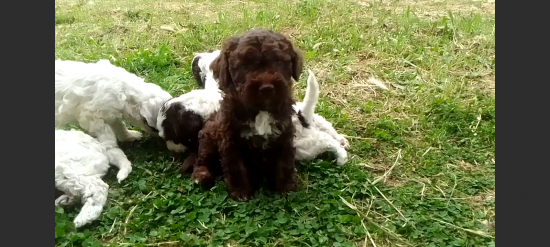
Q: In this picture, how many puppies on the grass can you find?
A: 5